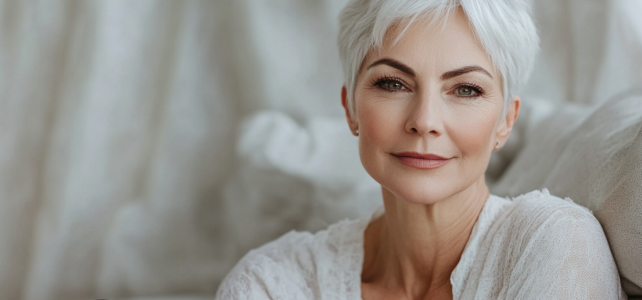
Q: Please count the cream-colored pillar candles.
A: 0